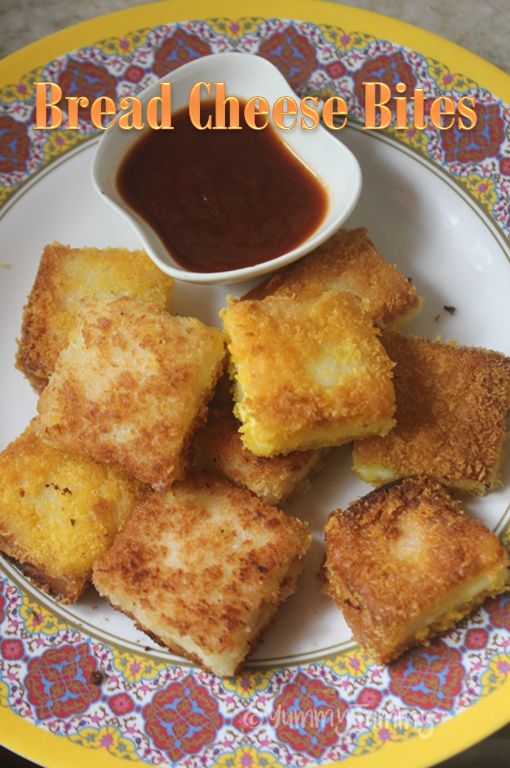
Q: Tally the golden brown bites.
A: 9